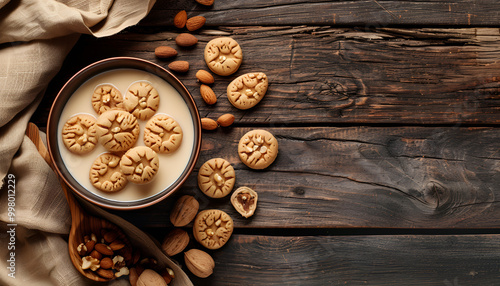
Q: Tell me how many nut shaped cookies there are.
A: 12